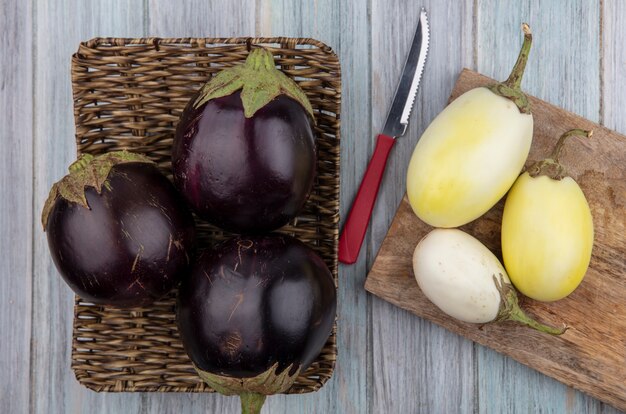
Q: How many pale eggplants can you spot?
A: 3